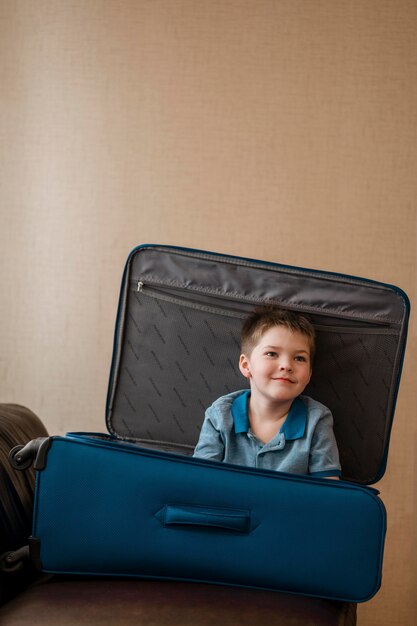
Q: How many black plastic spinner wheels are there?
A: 2